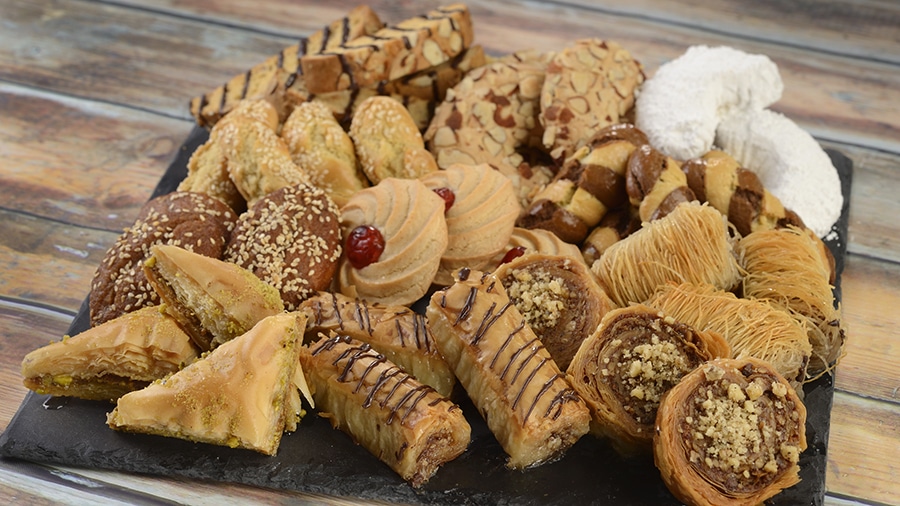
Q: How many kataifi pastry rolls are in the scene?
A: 3